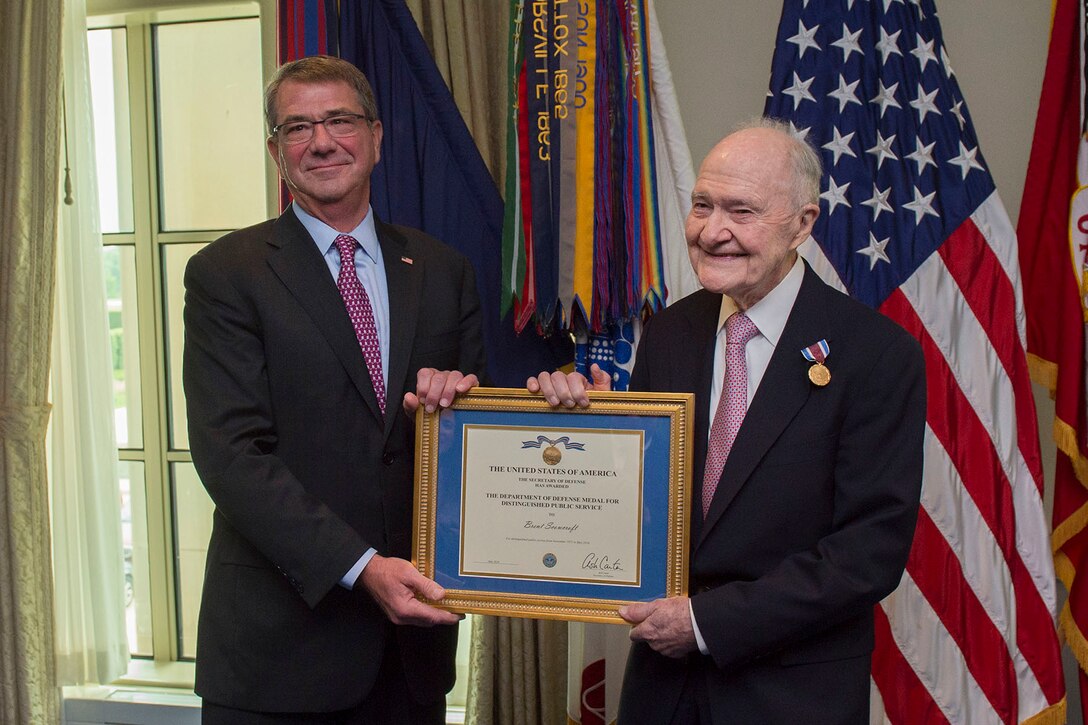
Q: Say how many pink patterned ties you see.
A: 2